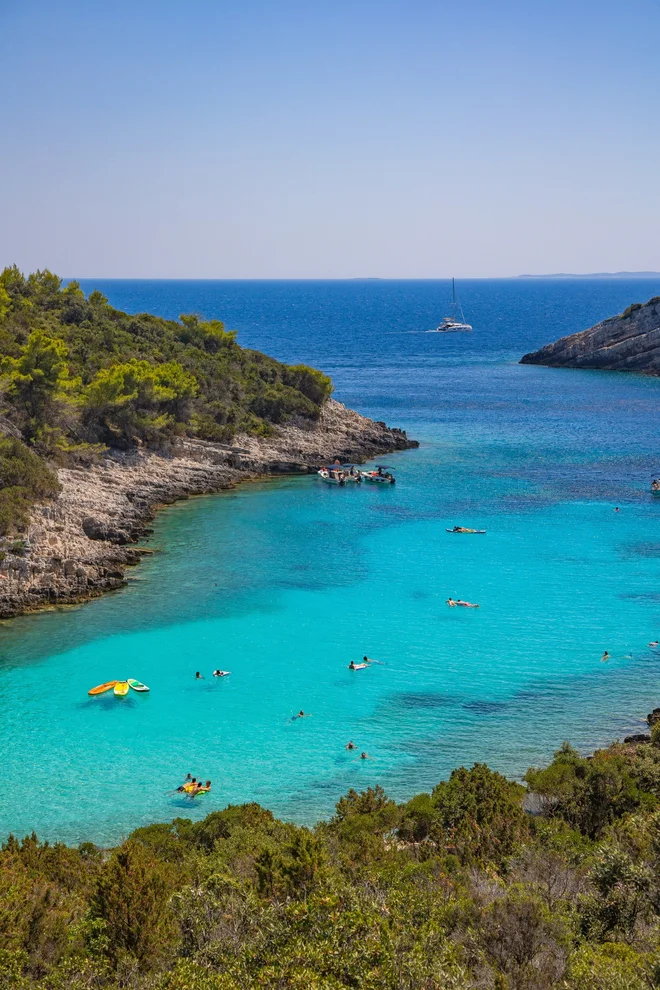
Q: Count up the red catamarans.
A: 0